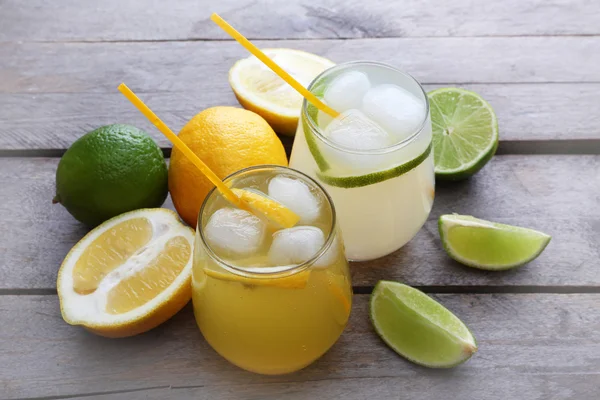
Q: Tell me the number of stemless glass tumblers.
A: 2